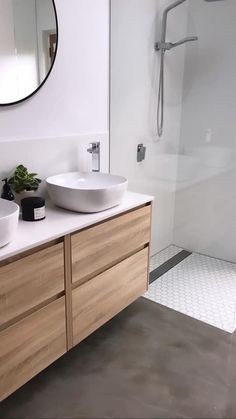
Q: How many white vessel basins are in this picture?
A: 2